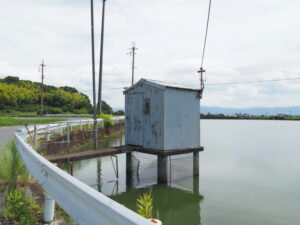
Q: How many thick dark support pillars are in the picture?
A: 3